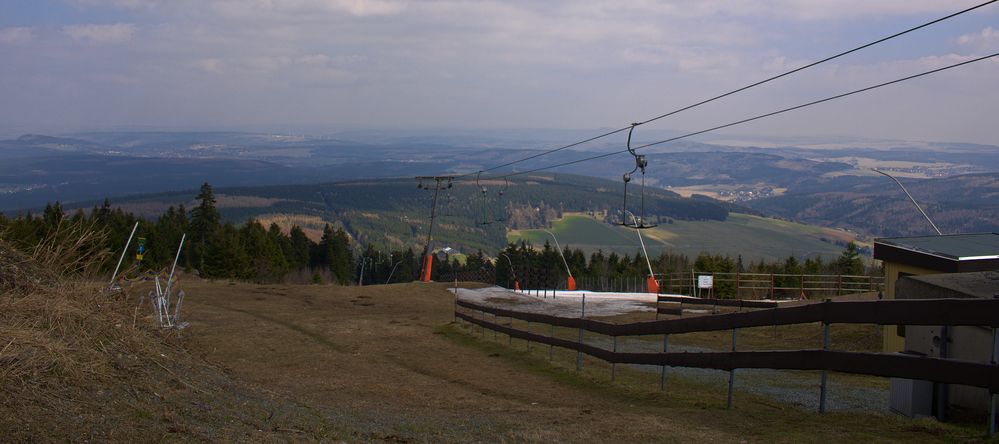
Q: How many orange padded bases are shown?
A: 4